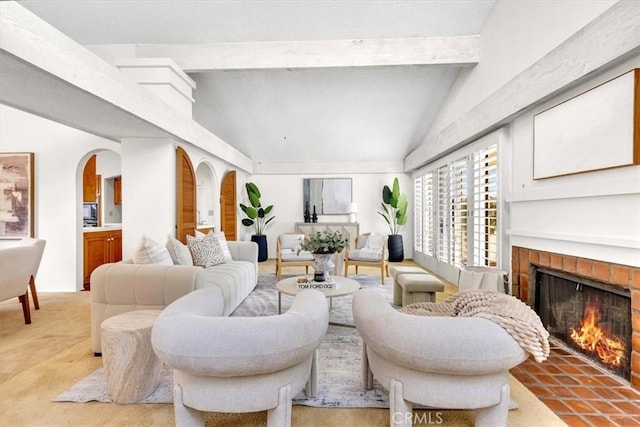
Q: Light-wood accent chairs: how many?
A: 2